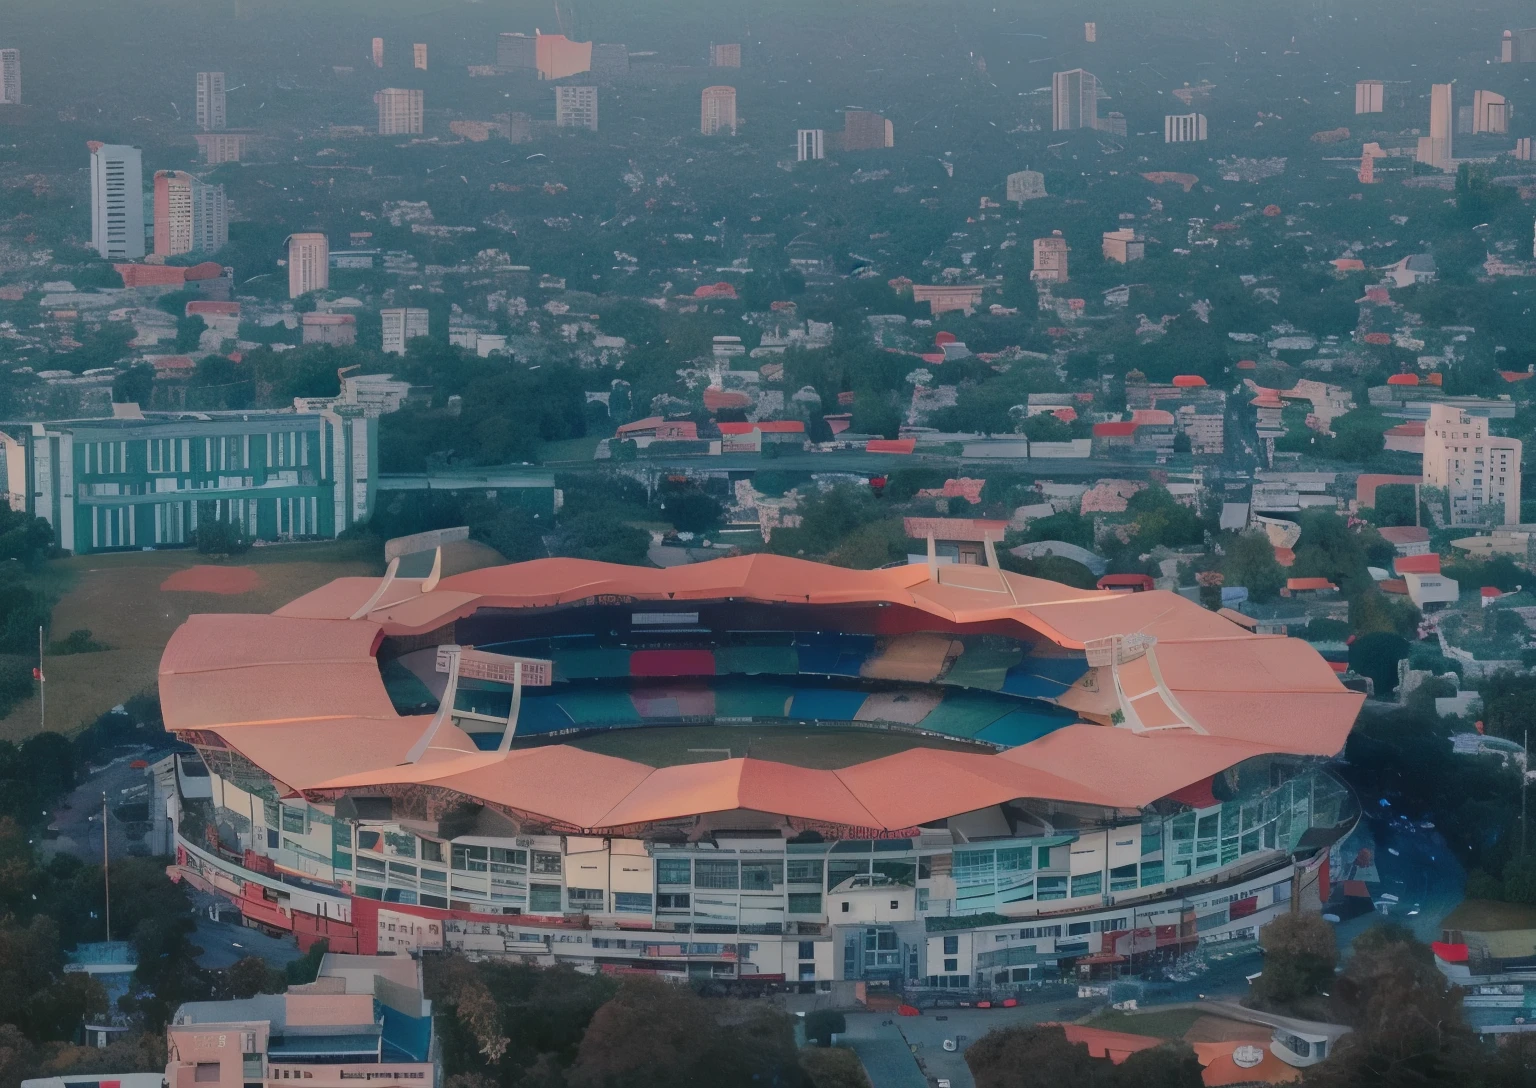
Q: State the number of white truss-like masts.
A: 4